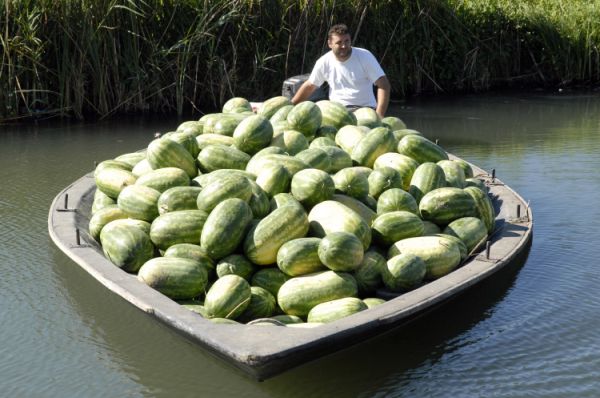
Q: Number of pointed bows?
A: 1